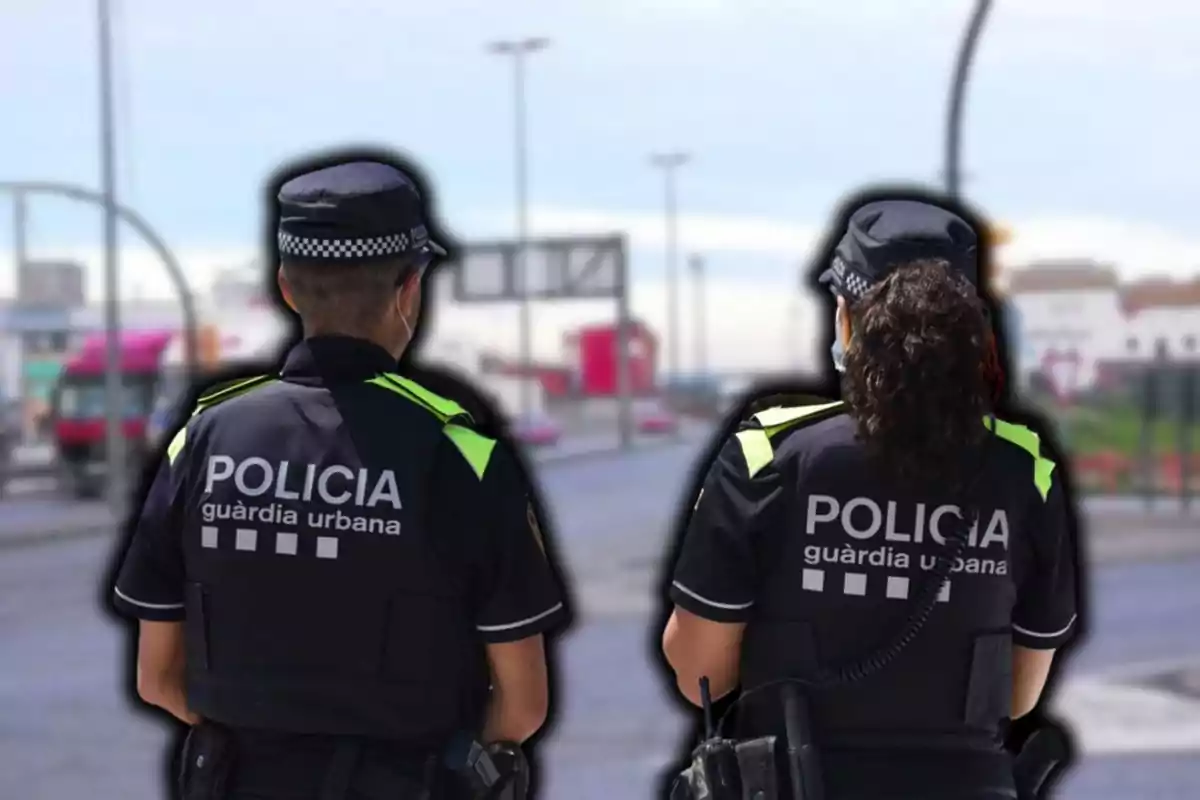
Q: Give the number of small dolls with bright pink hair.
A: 0